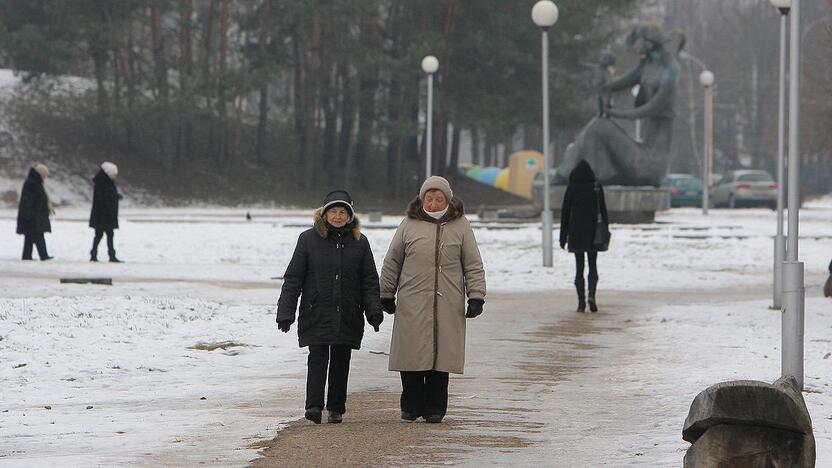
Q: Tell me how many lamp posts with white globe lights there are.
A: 4